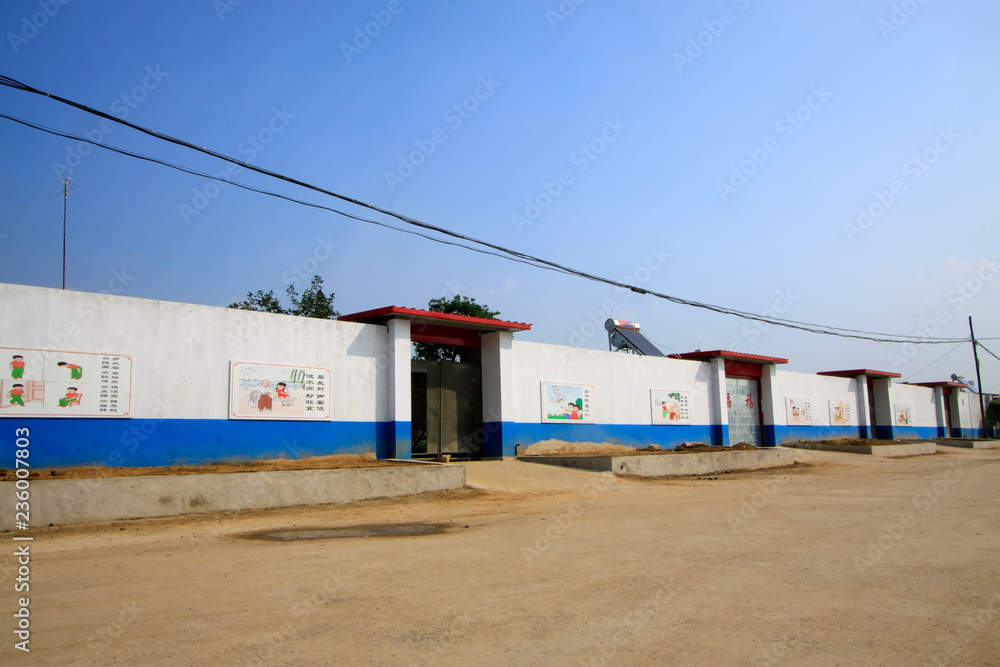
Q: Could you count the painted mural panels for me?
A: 7